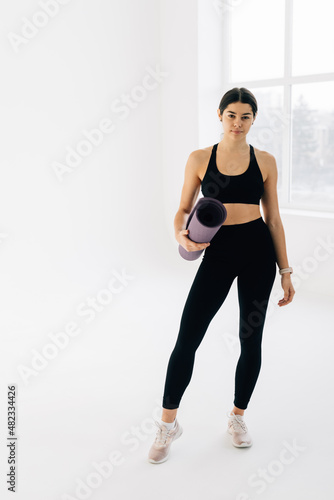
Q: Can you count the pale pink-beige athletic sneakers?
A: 2